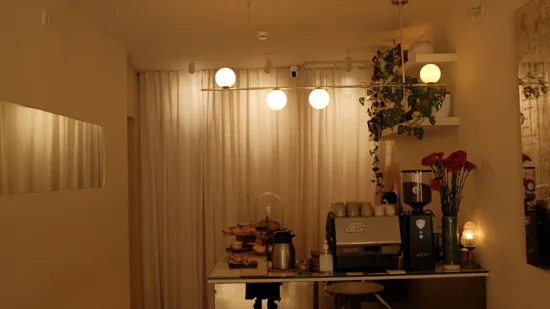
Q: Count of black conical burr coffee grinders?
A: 1